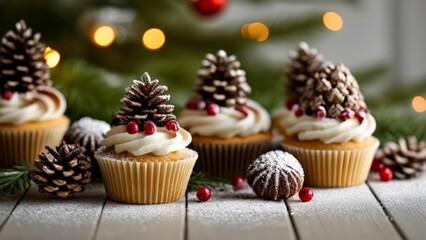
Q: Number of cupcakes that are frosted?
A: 4